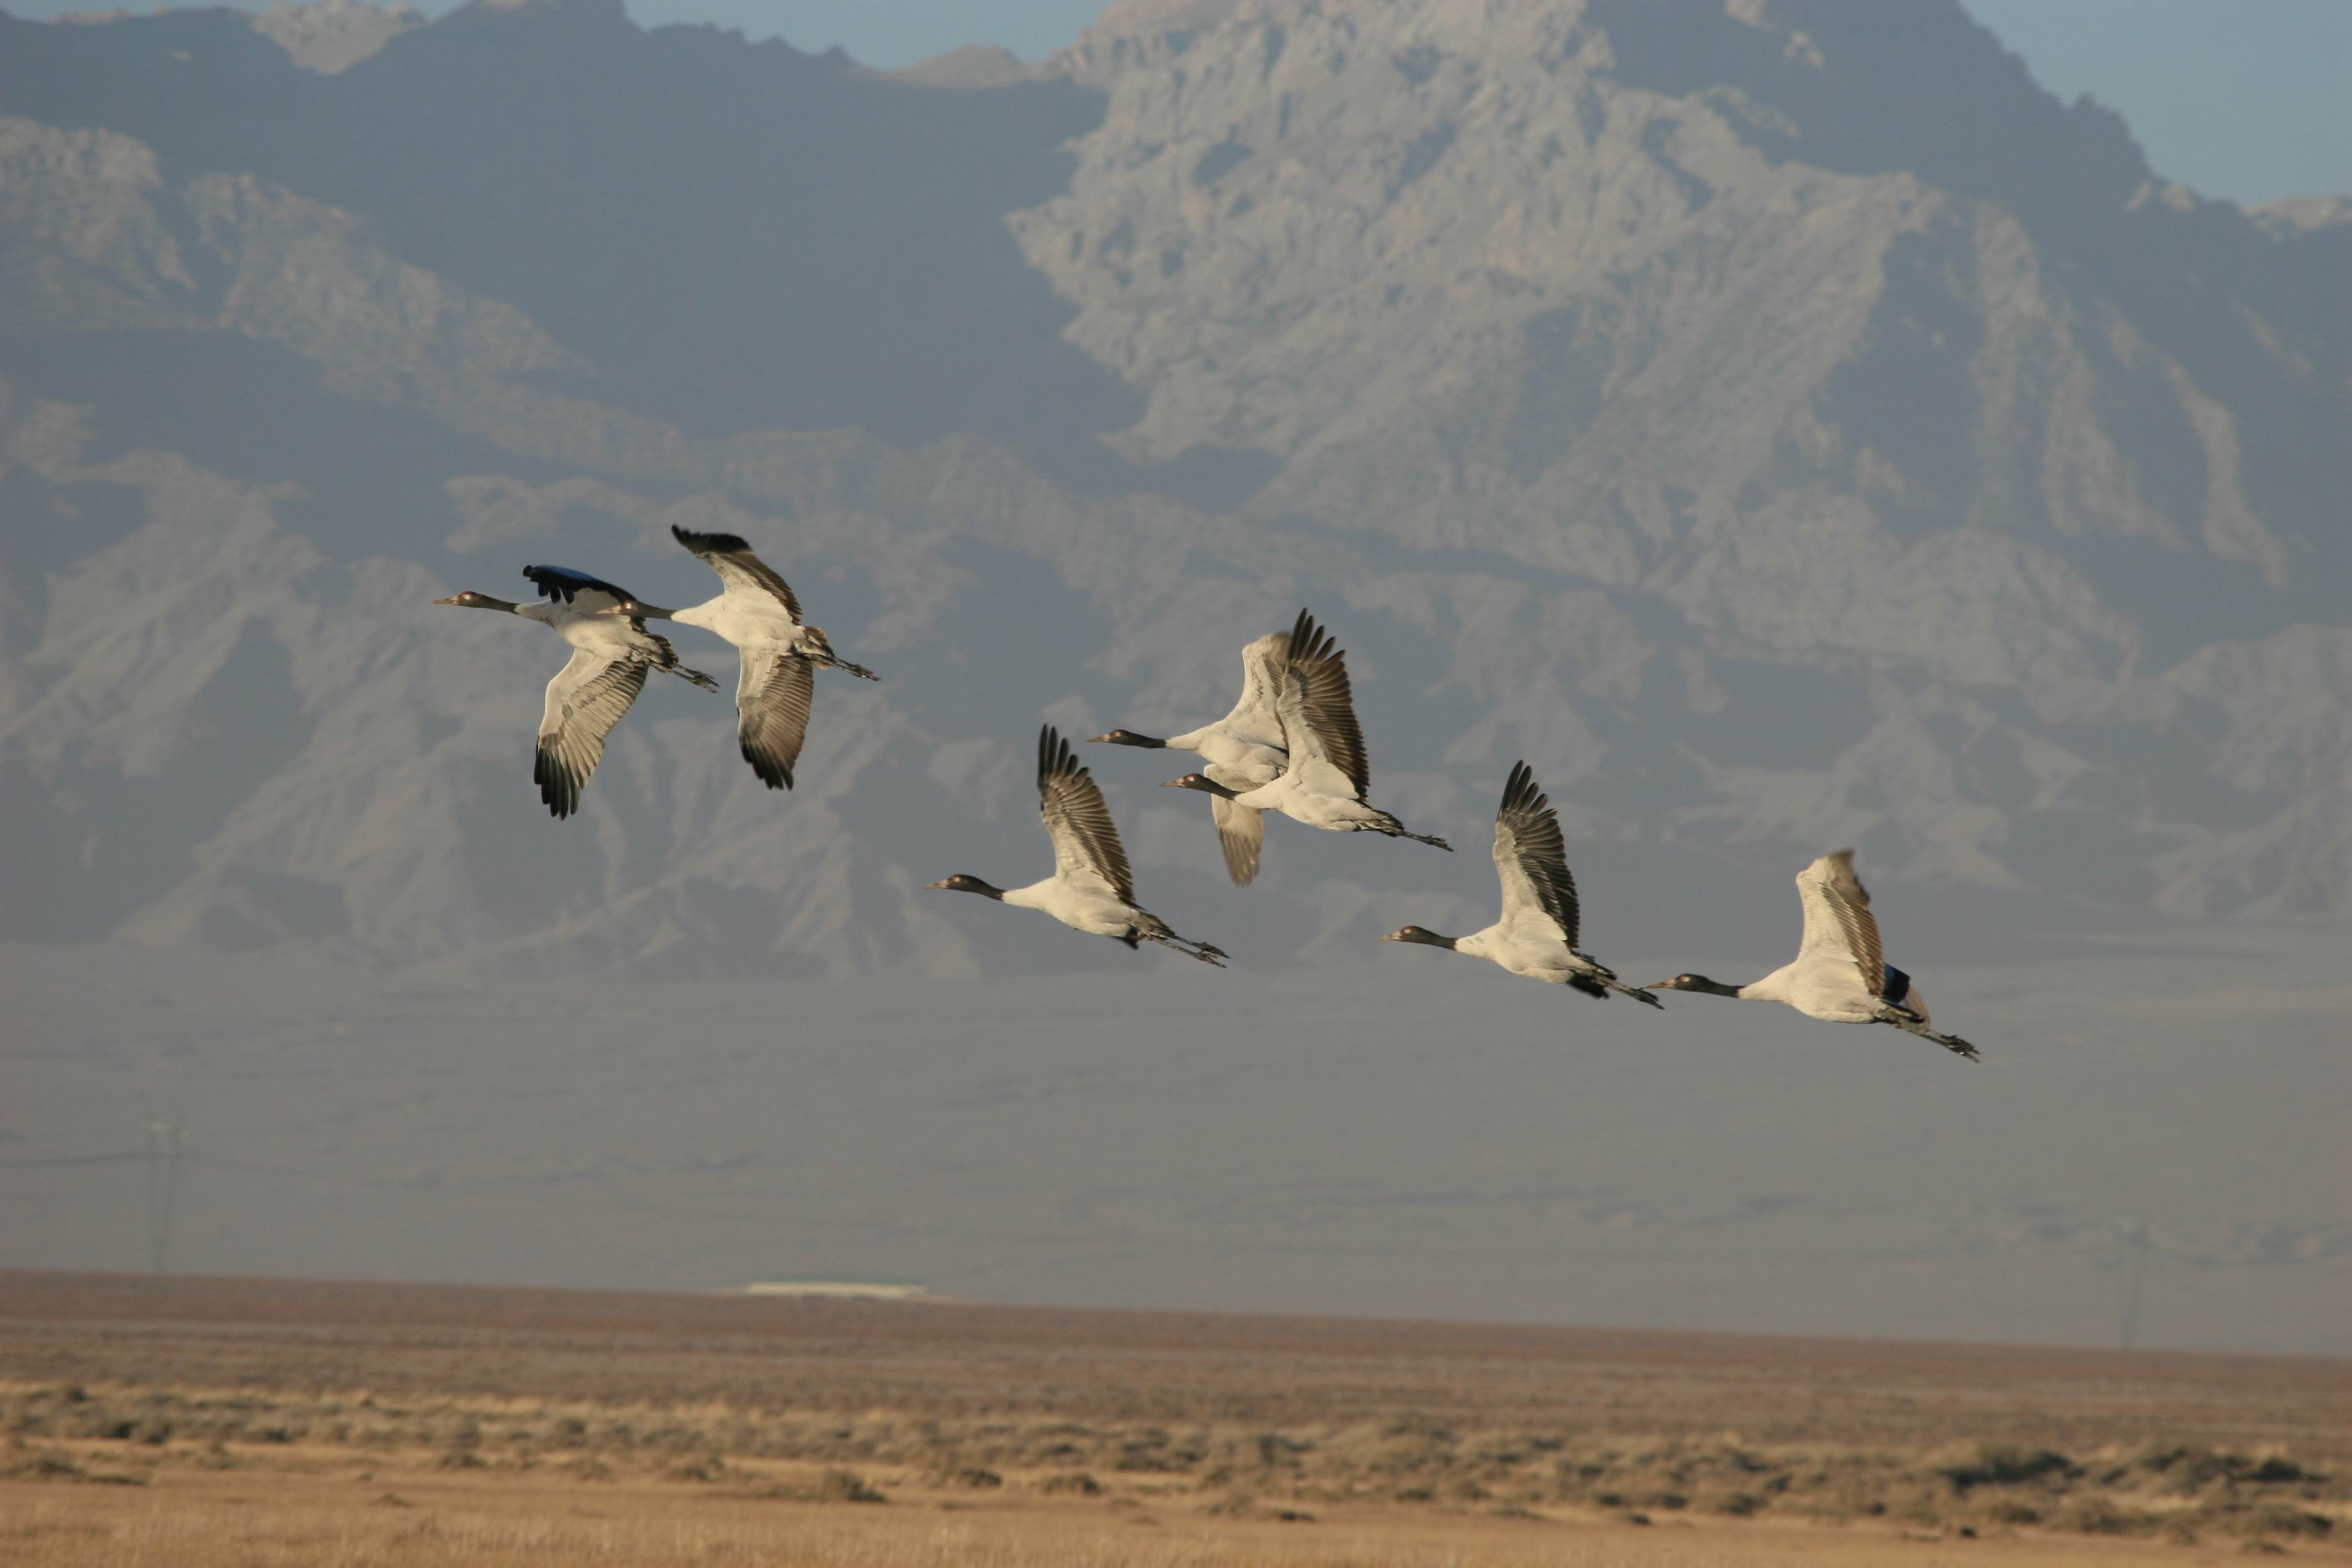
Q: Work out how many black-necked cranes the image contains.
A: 7